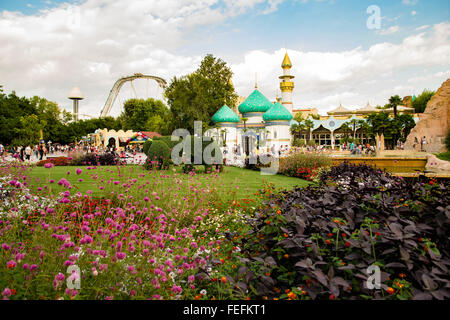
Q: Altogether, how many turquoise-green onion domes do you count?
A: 3